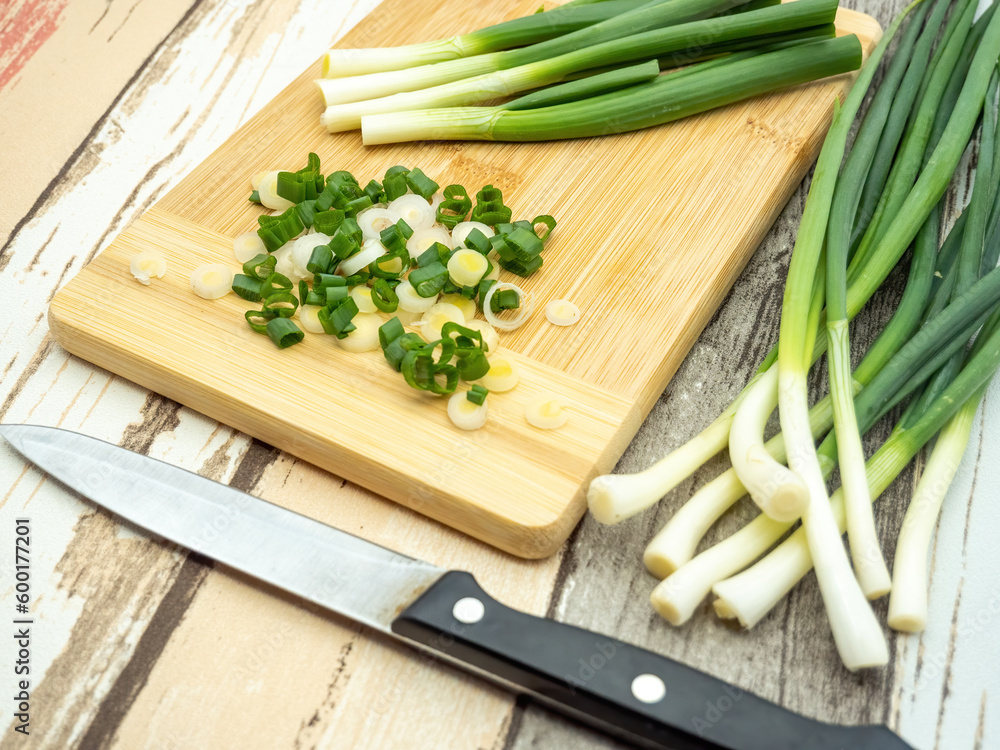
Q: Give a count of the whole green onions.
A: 8